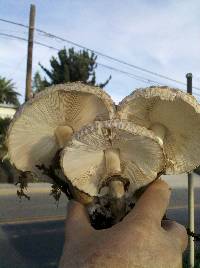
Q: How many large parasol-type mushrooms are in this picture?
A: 3